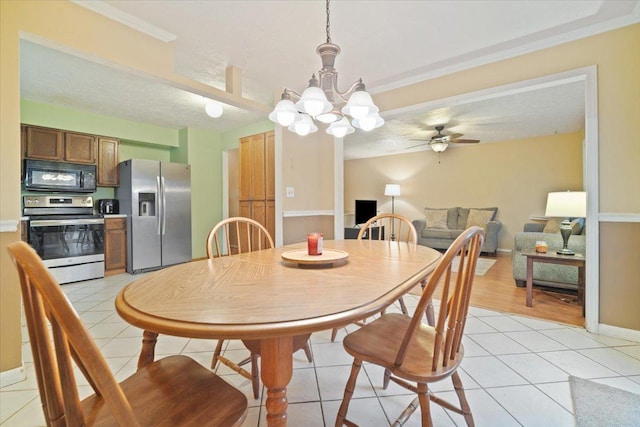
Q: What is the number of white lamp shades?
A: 2